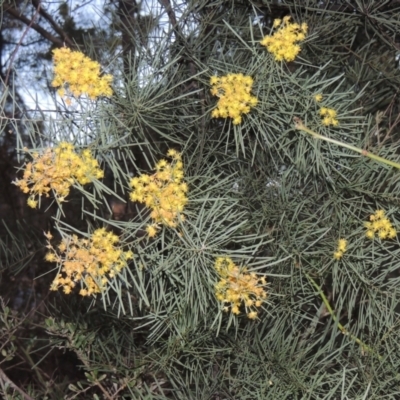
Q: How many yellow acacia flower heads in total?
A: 10